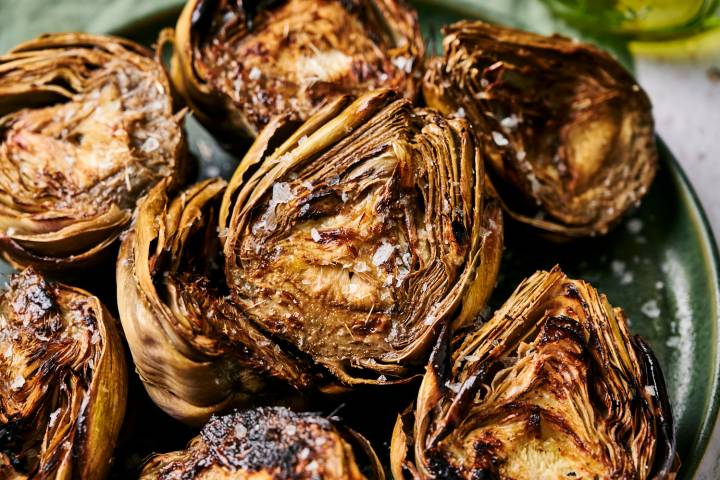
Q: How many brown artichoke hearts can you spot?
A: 8